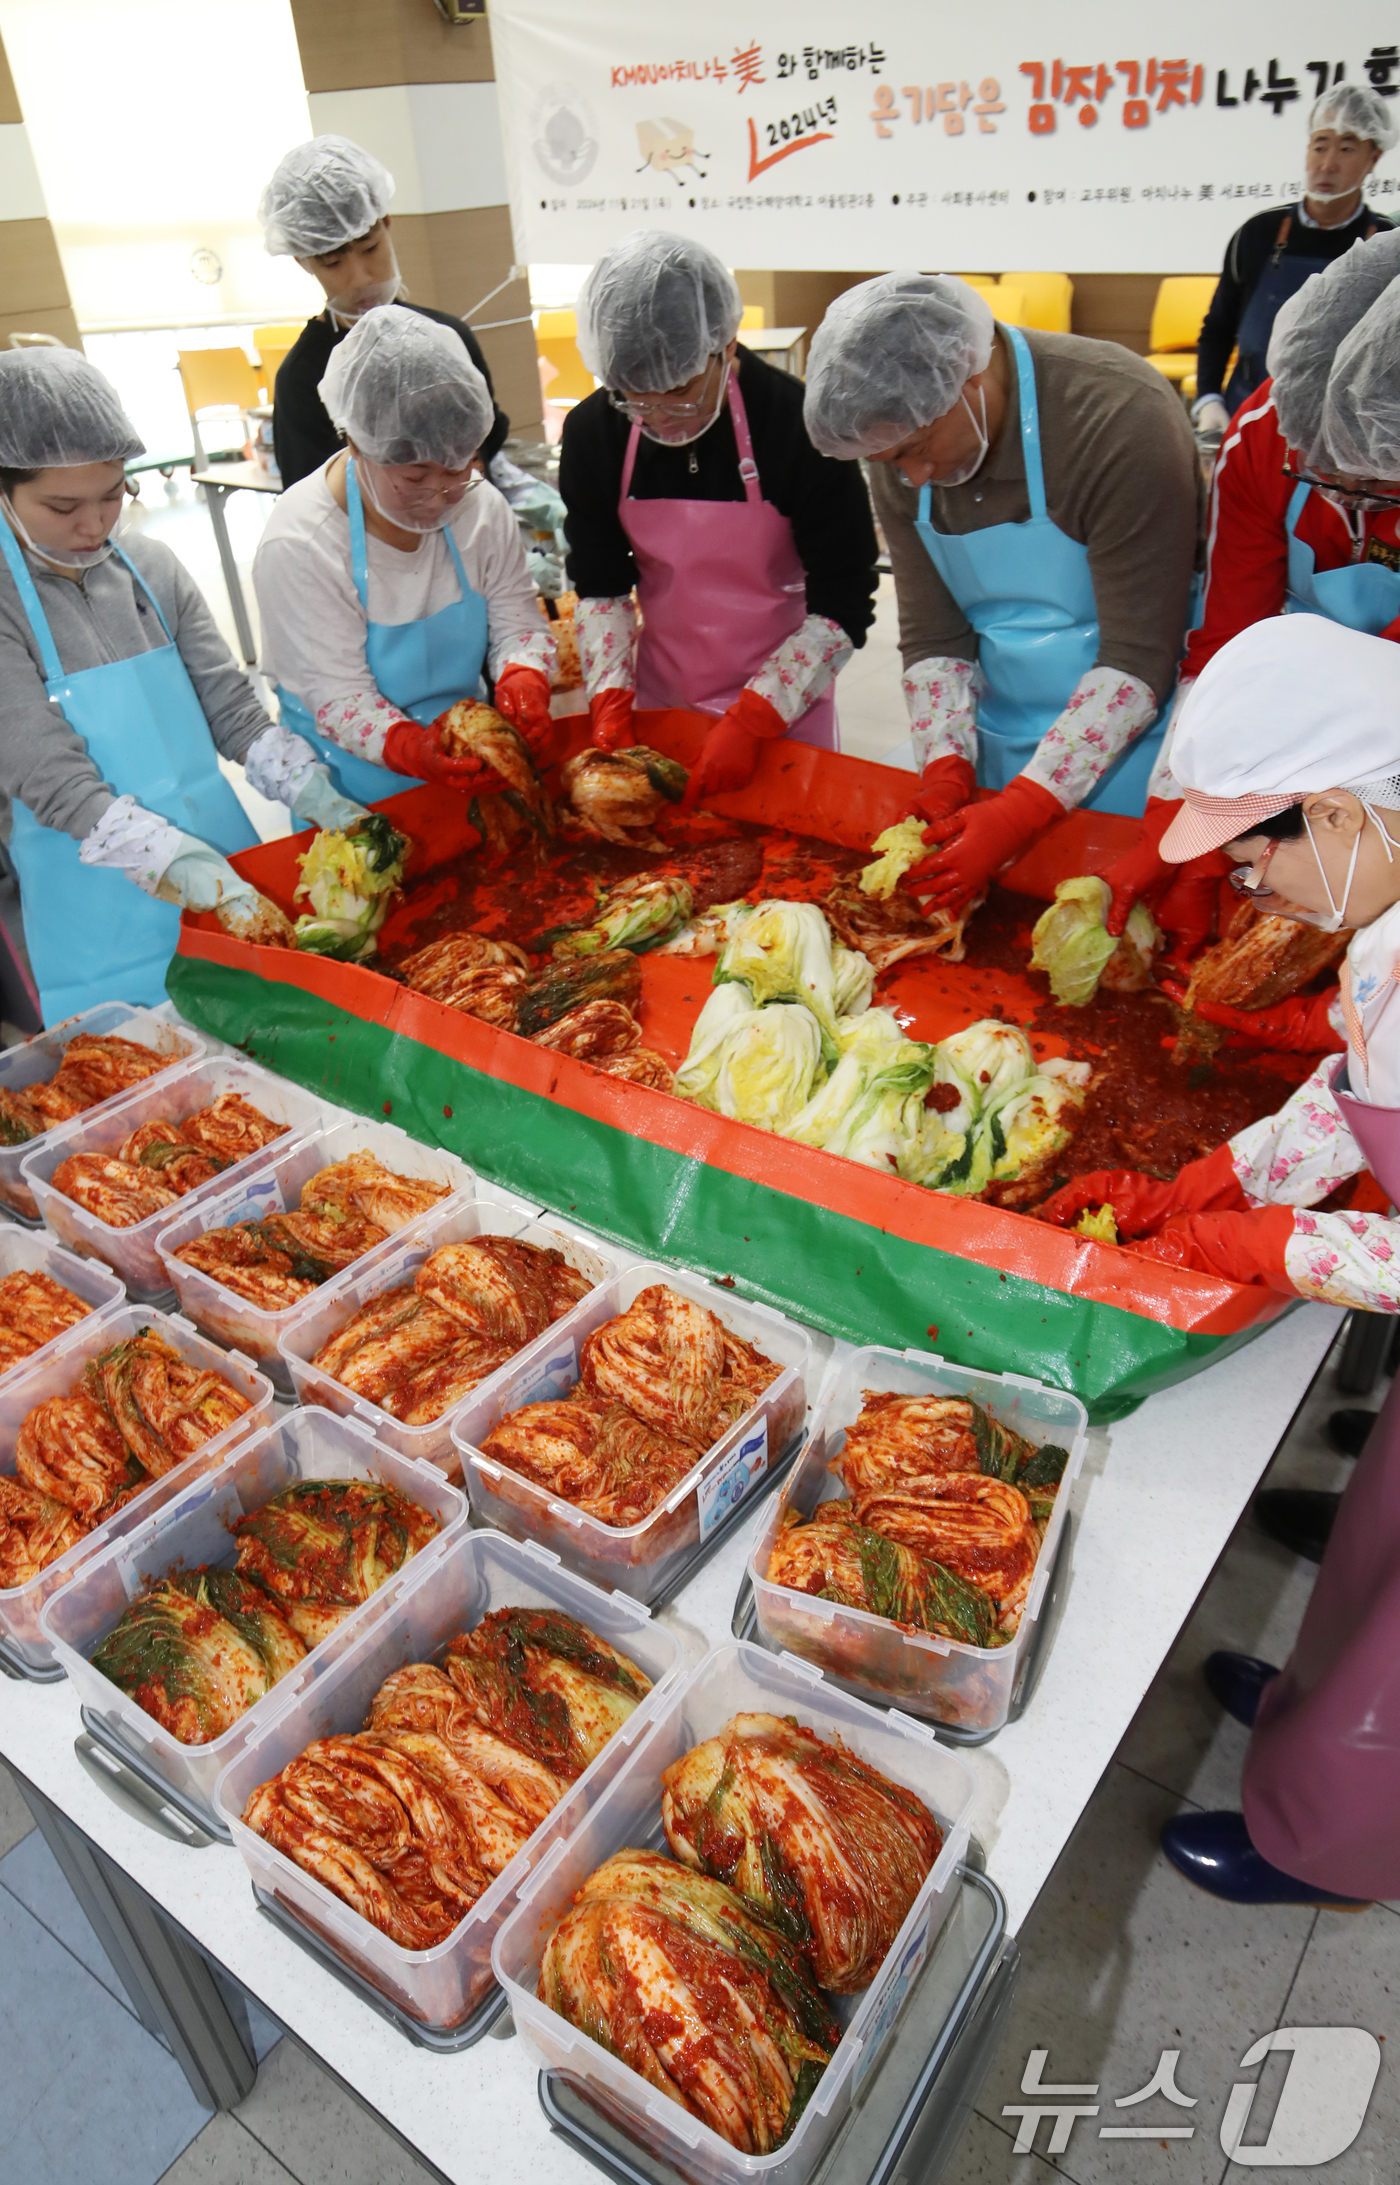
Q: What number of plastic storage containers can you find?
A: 11